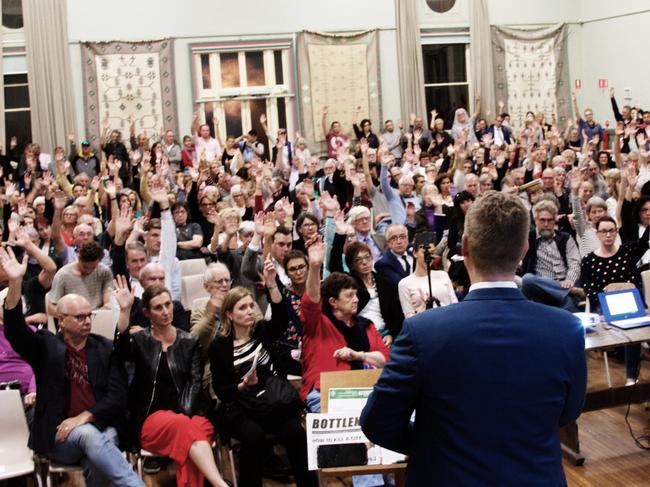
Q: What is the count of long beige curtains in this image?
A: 3